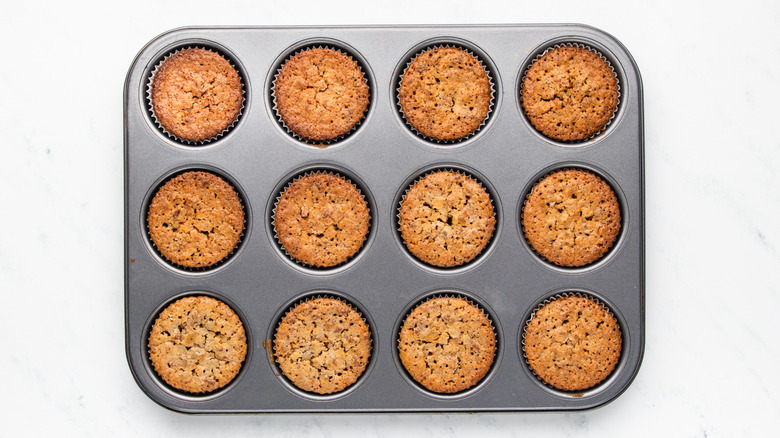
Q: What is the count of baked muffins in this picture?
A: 12